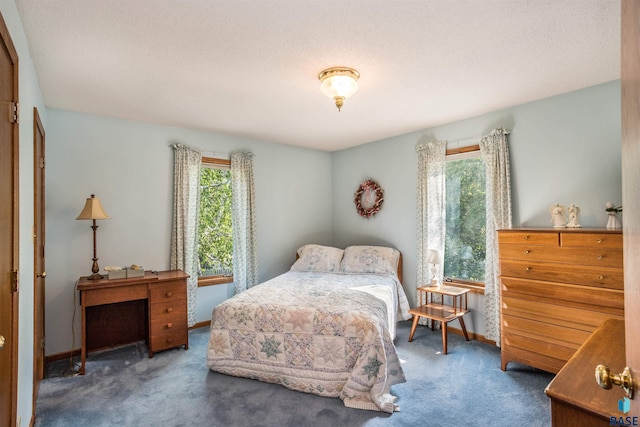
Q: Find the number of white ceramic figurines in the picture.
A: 2